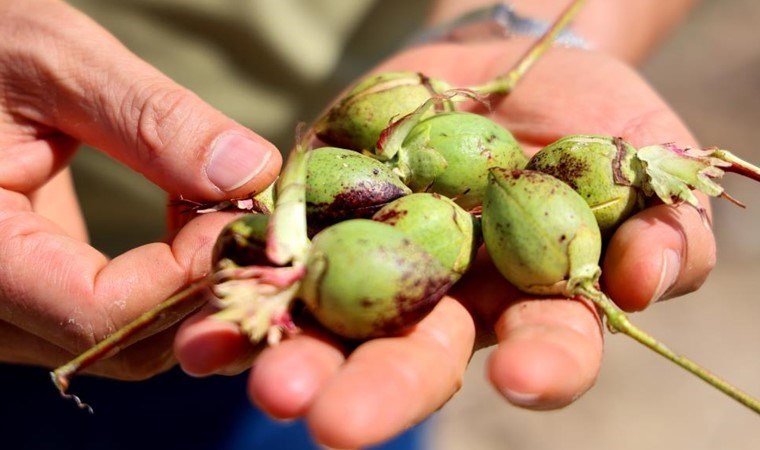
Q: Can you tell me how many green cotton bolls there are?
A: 8